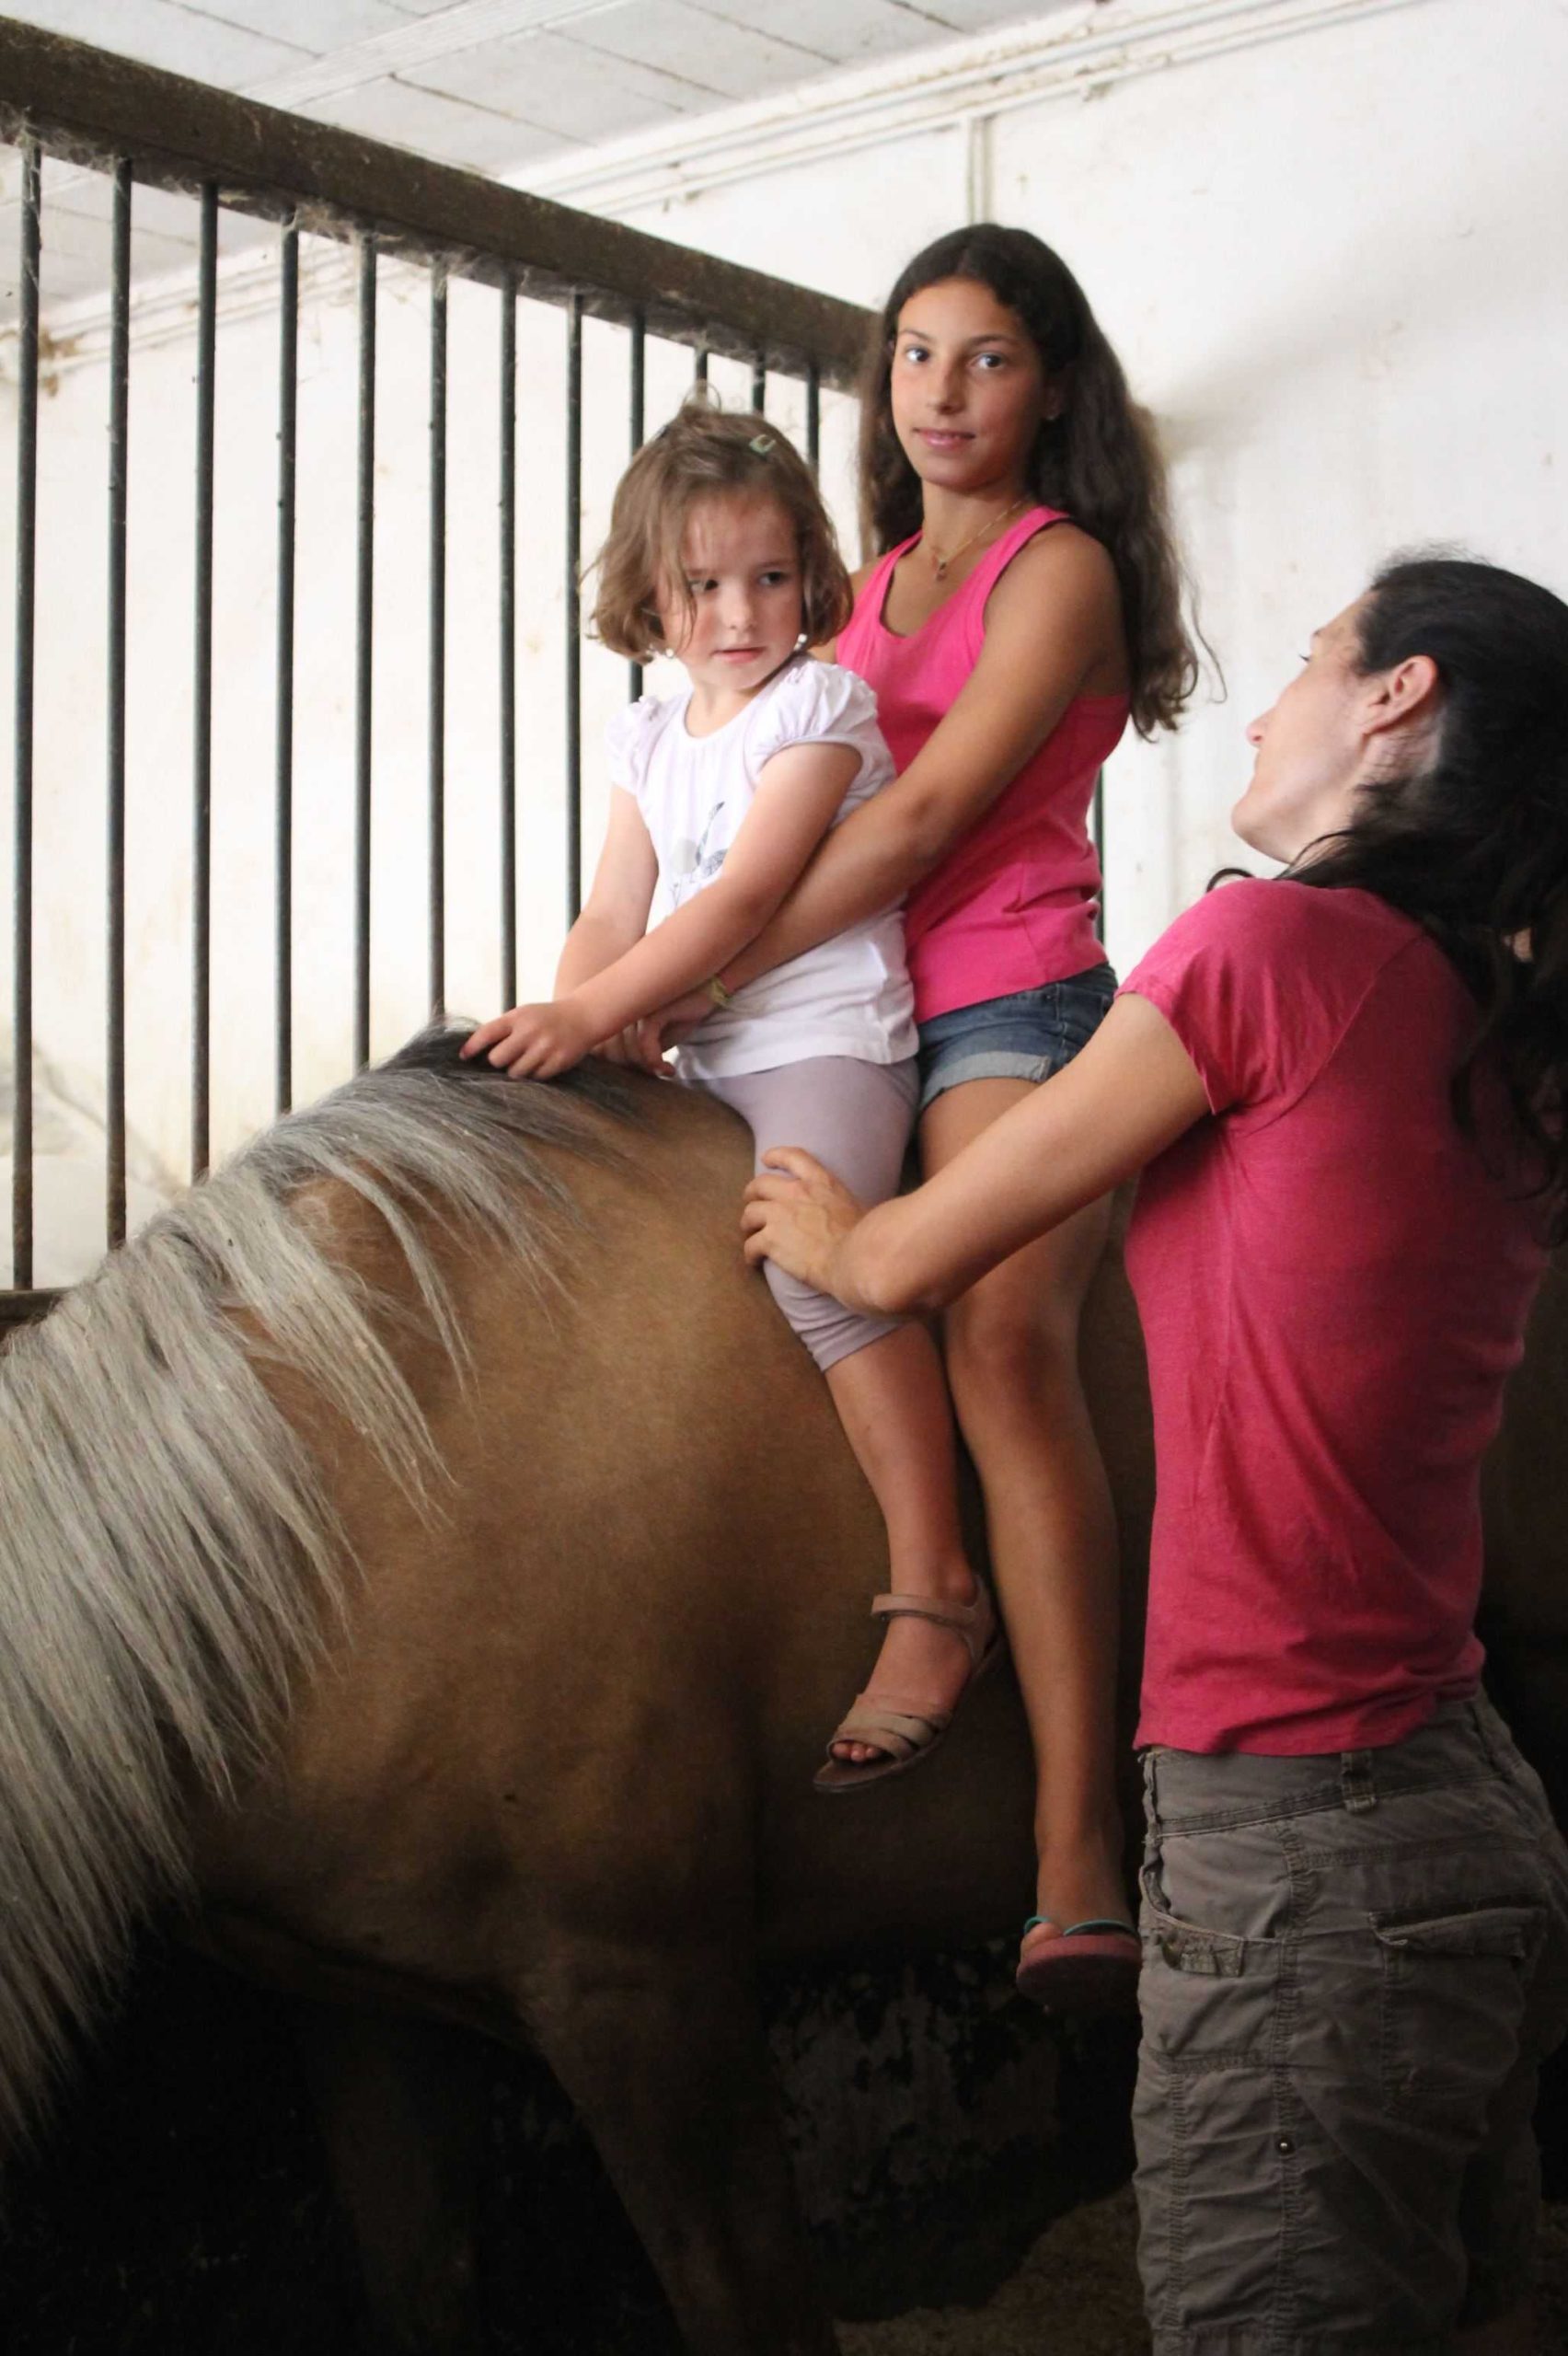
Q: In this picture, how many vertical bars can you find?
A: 12